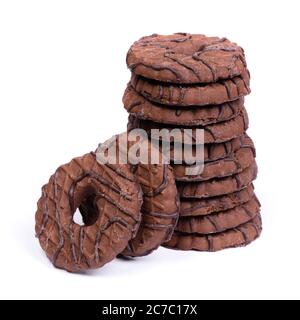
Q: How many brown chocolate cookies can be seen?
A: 12